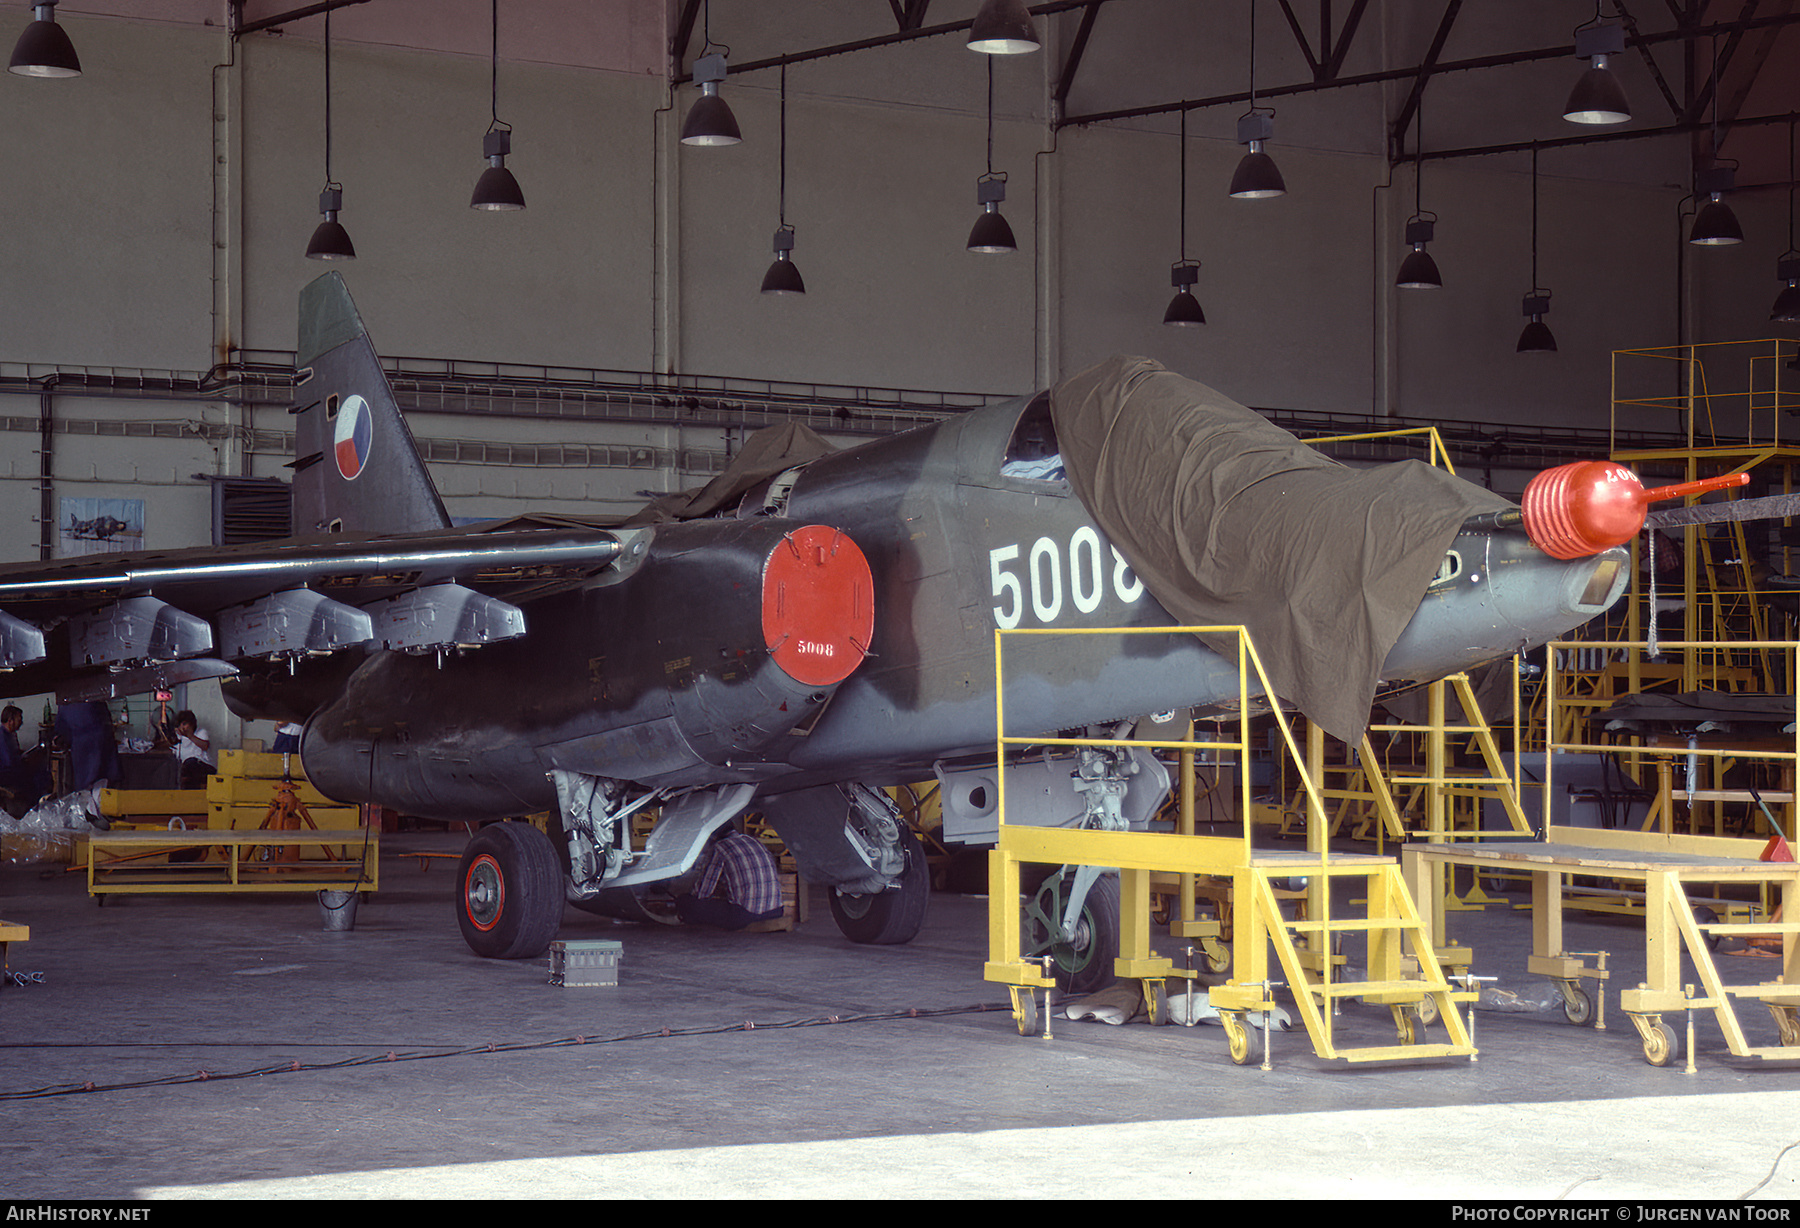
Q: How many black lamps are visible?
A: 14